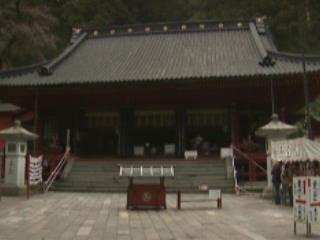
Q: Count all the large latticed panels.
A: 3